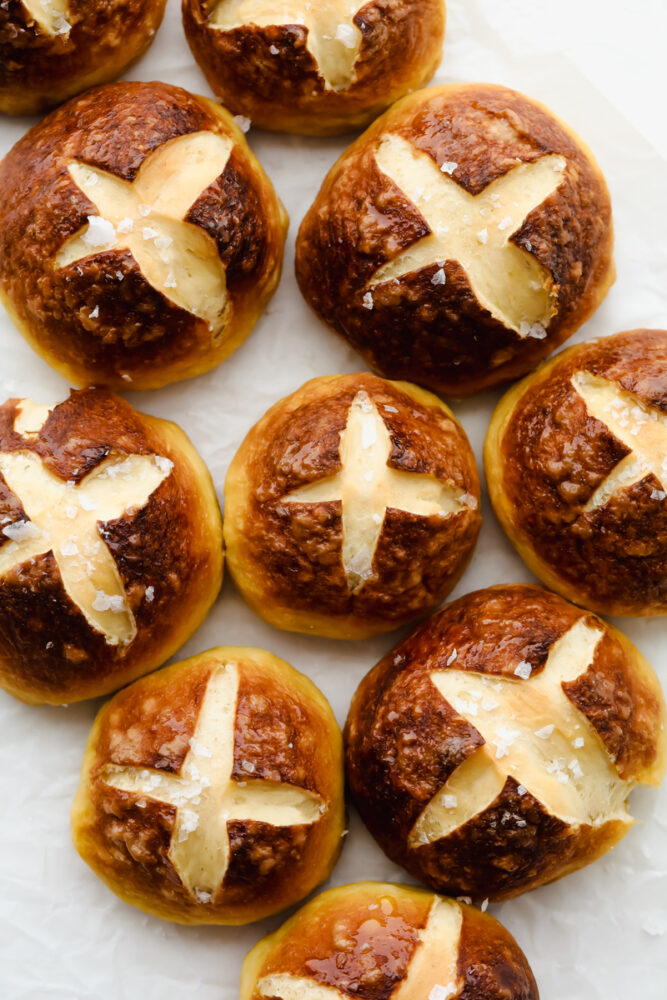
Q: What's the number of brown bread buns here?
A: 10